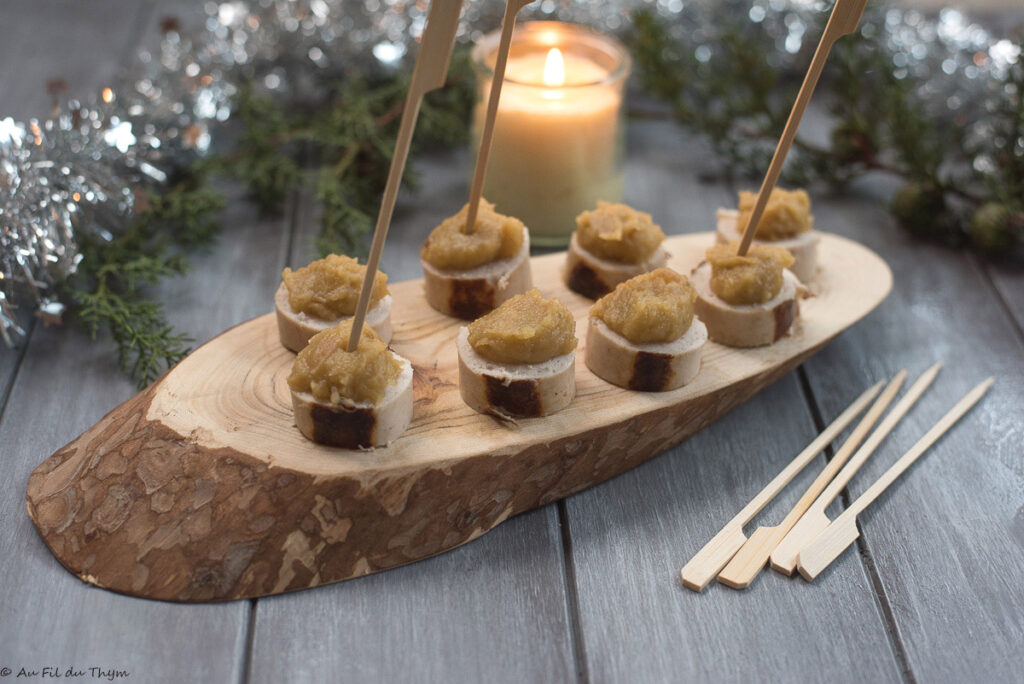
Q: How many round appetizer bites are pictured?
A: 8